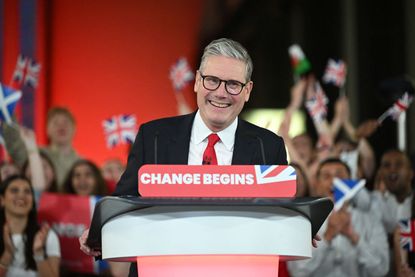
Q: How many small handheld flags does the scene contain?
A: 10